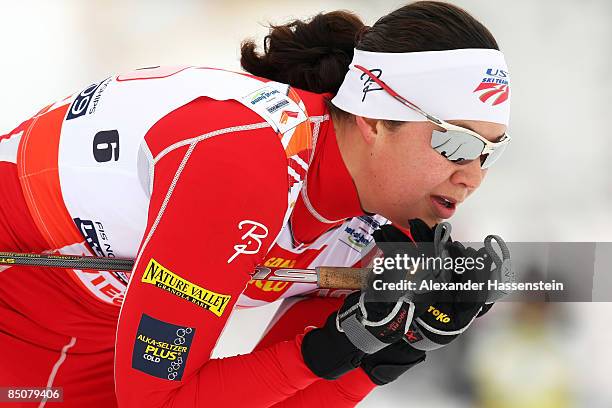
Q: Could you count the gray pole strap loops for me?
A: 2